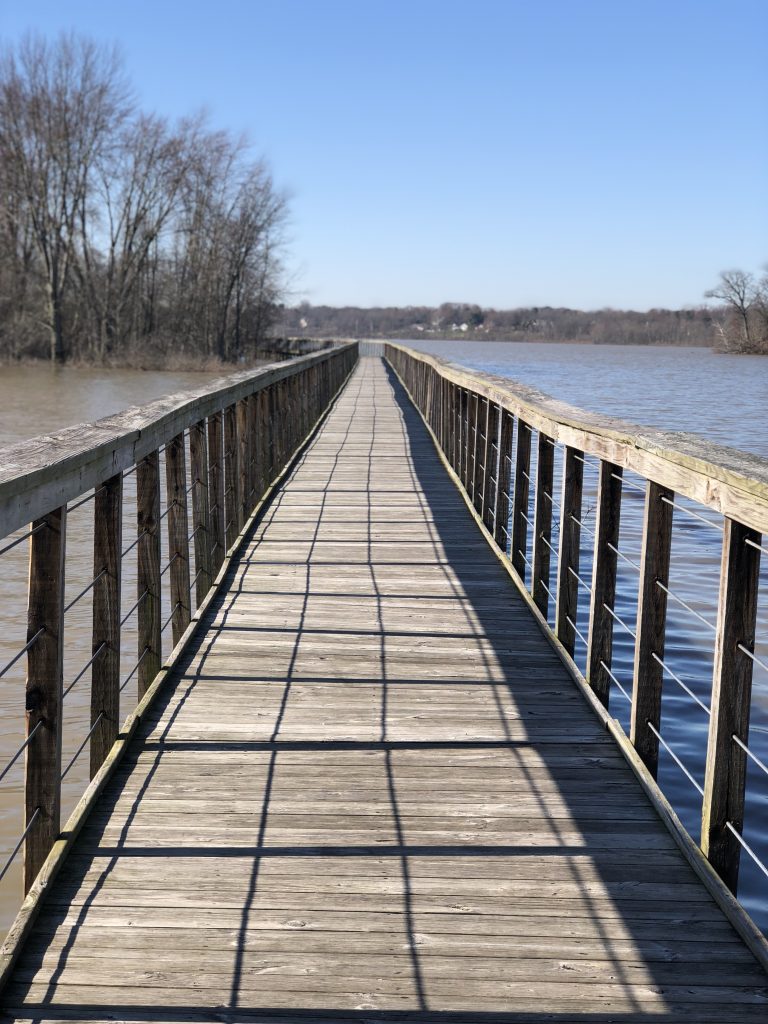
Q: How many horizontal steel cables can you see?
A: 8